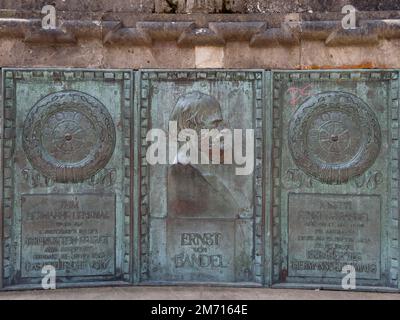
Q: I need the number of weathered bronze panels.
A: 3